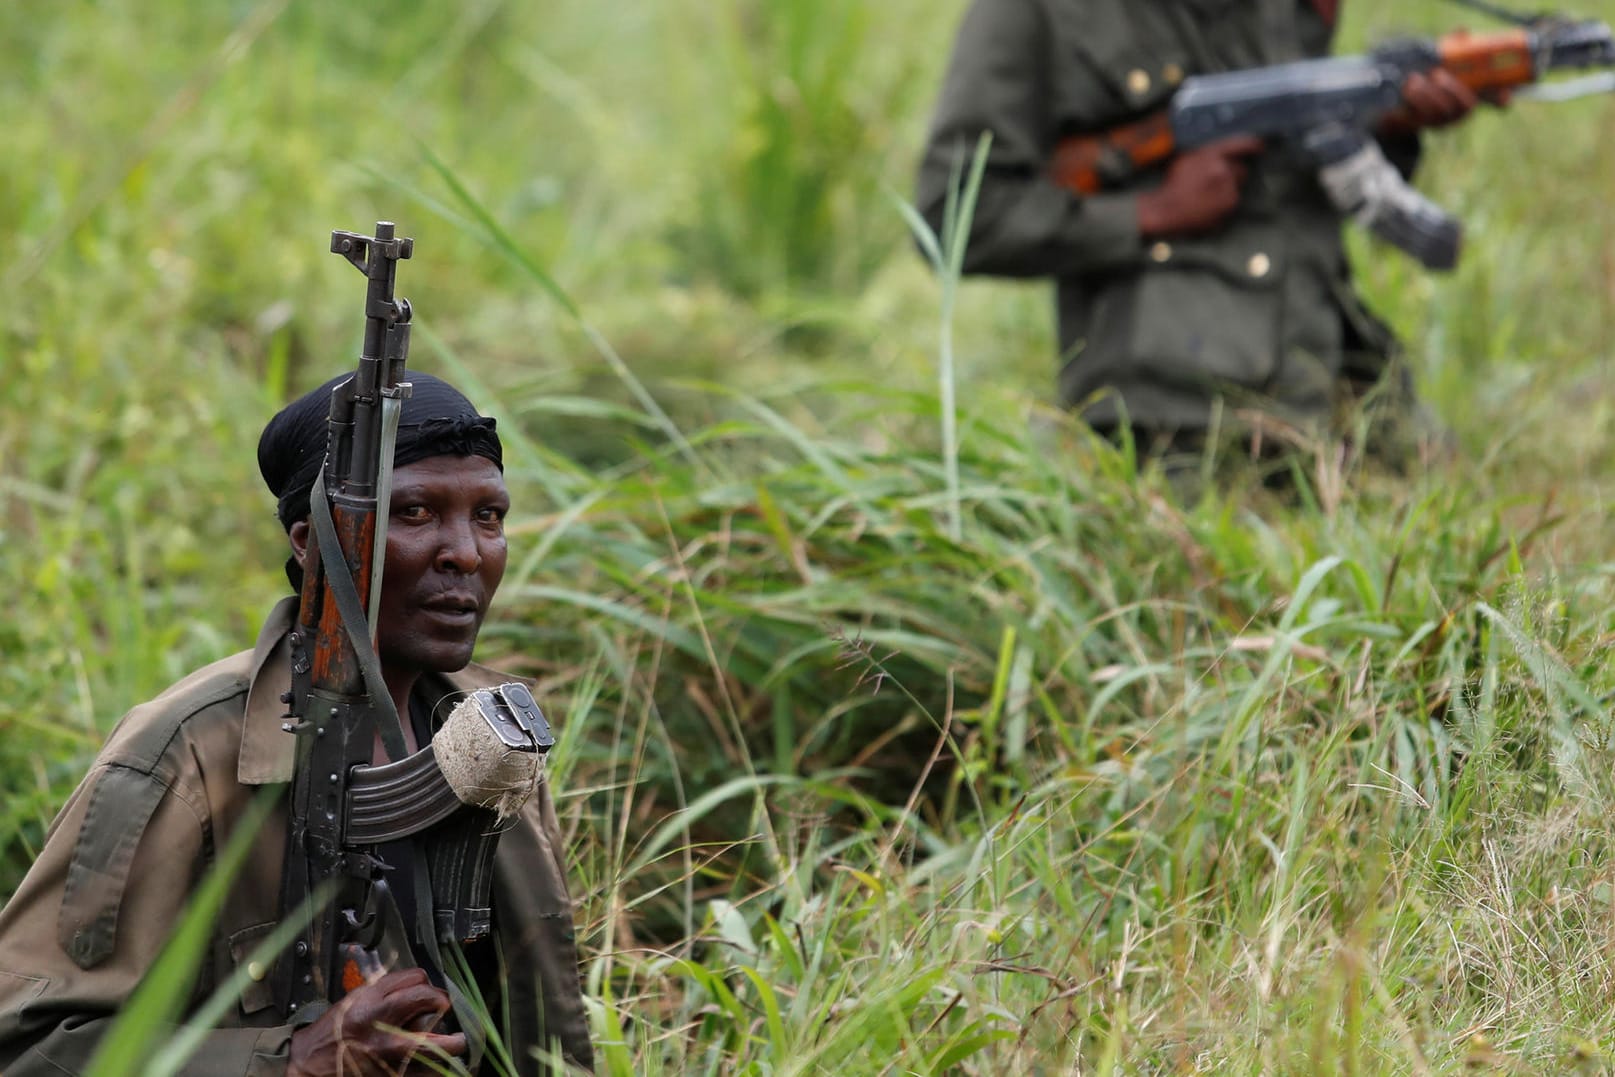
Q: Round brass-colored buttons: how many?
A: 5